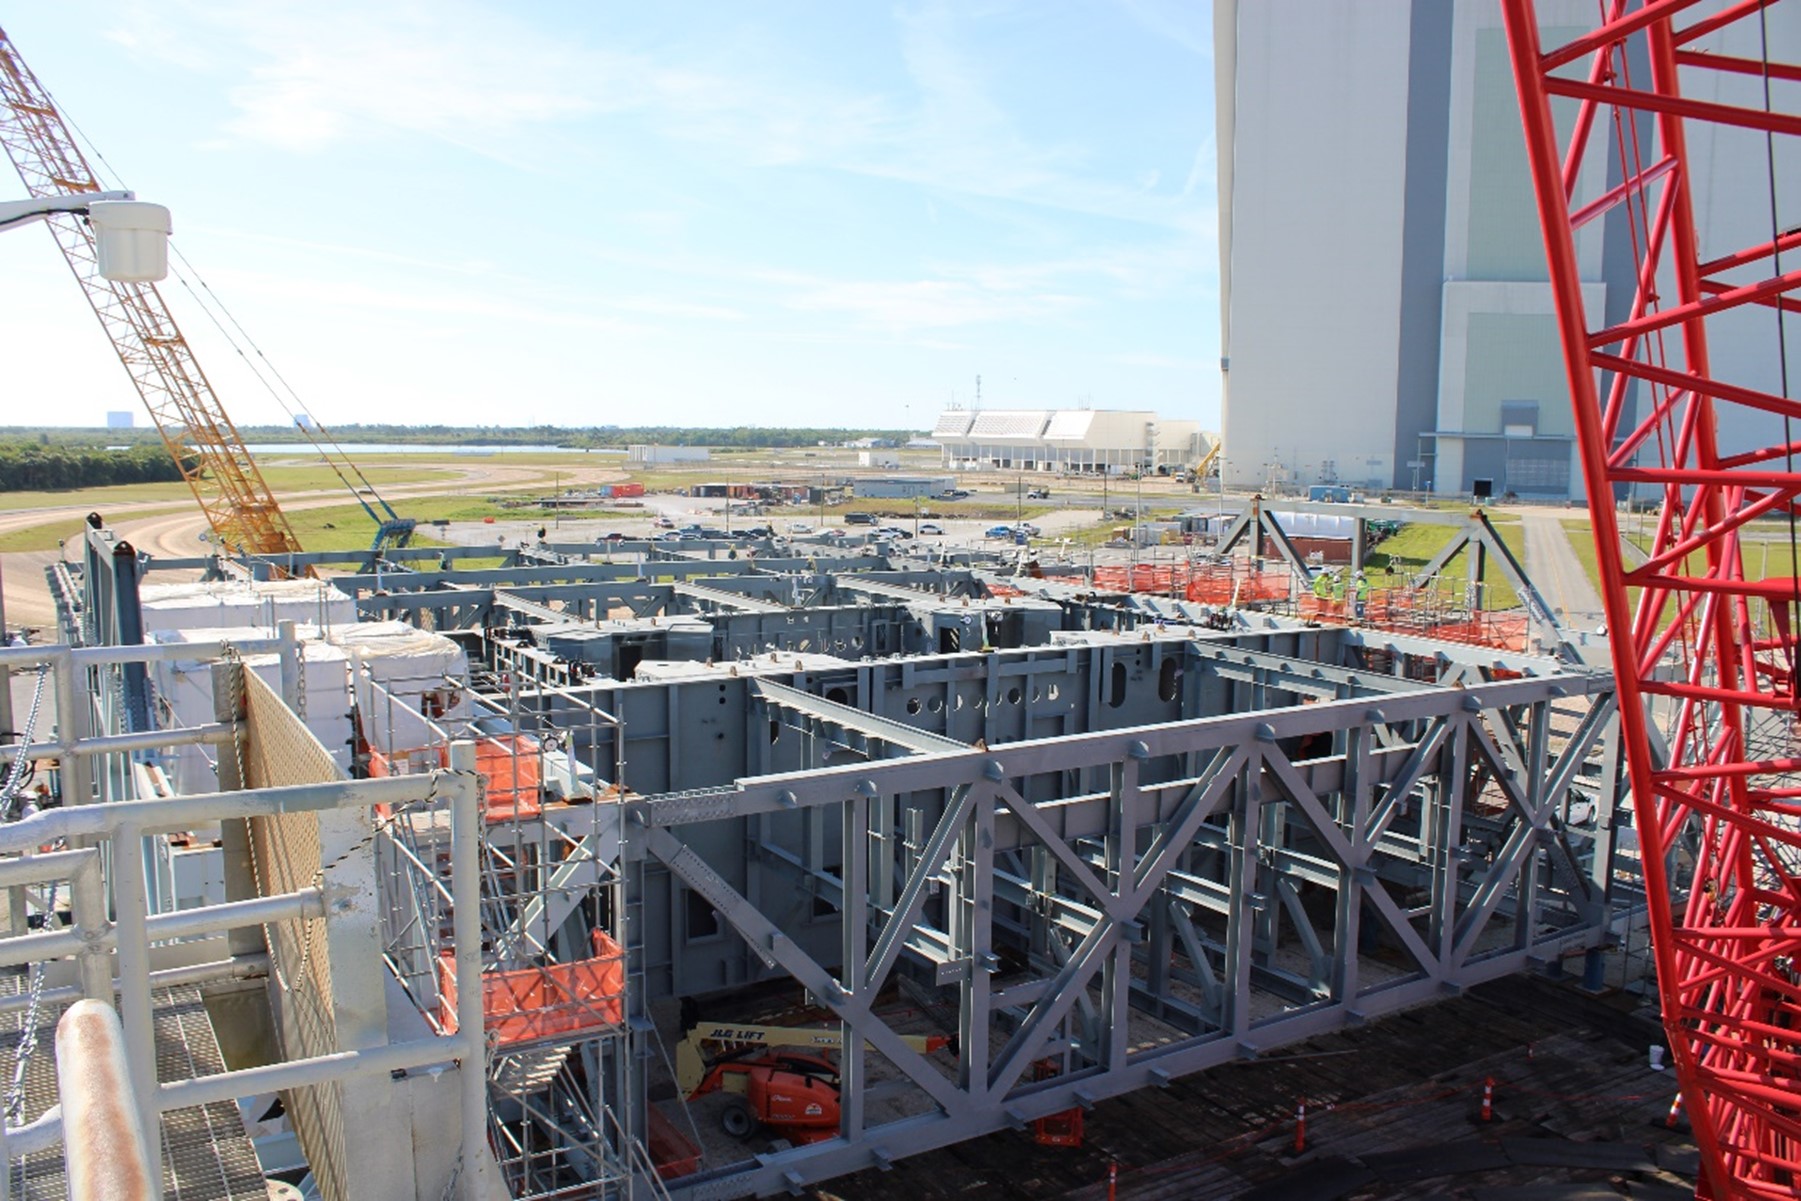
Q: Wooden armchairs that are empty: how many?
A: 0